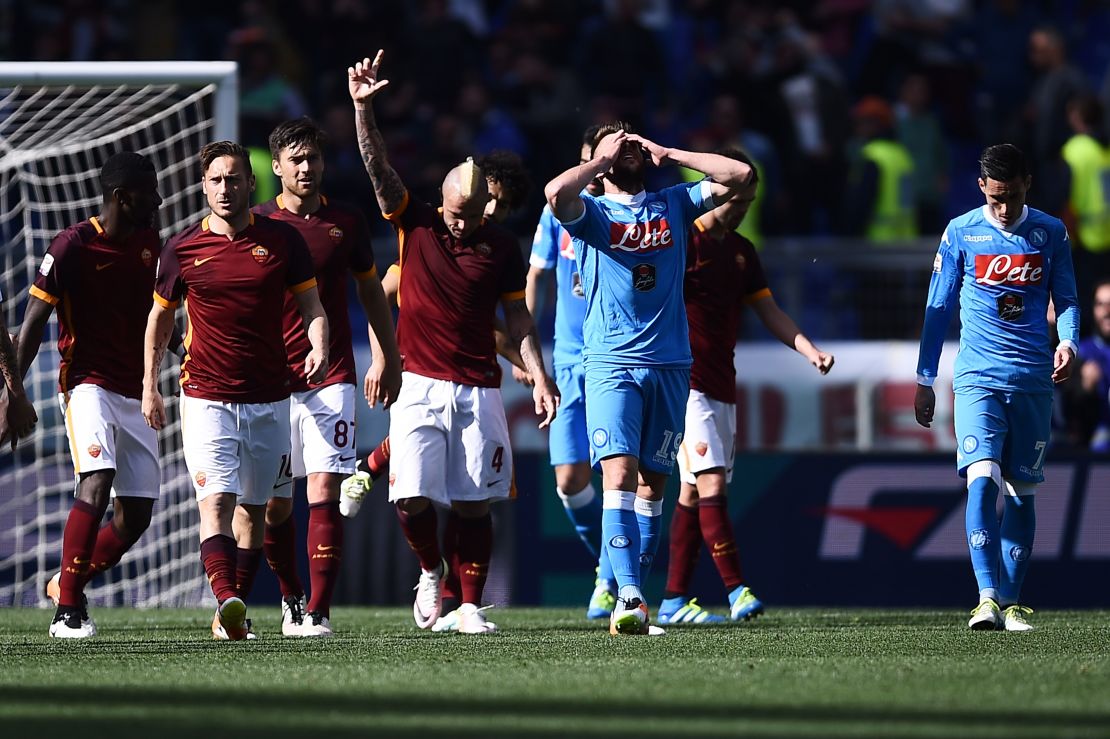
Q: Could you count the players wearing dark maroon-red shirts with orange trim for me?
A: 6